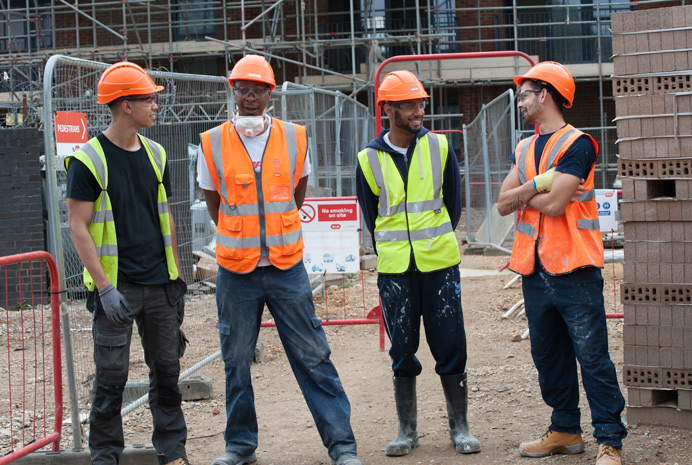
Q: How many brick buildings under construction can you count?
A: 1